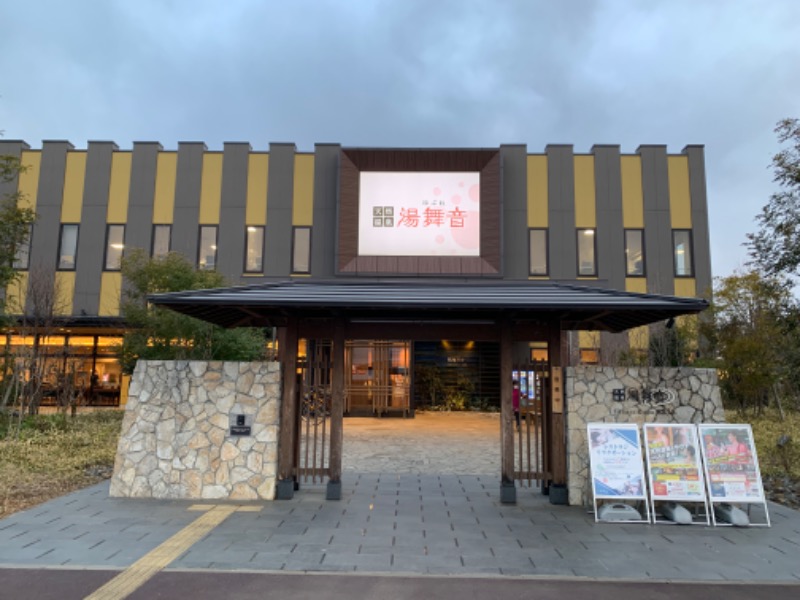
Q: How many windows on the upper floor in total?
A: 11